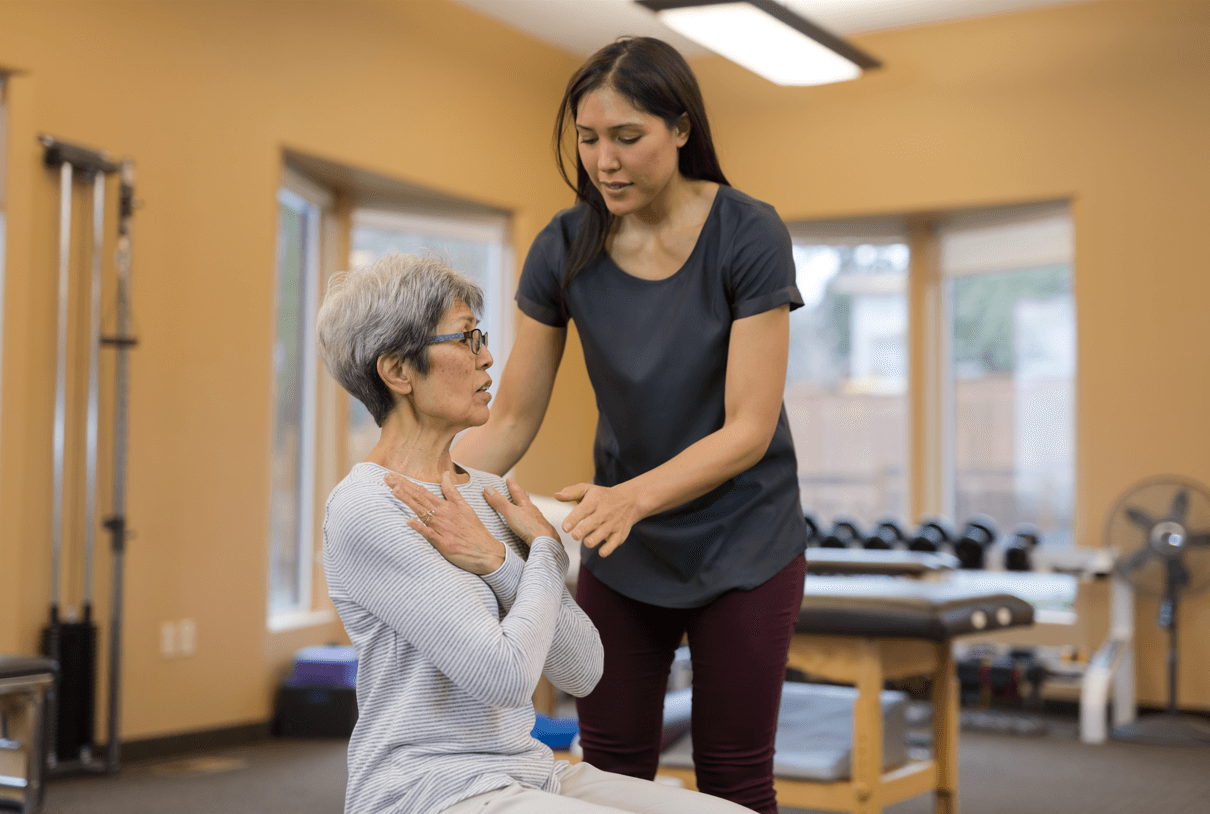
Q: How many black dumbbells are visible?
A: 6